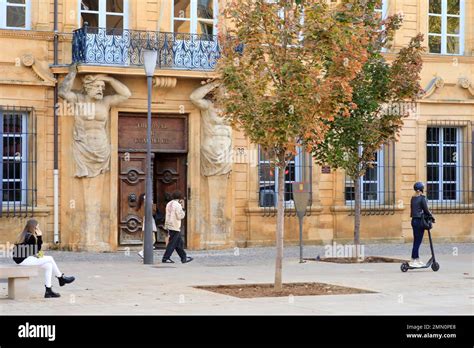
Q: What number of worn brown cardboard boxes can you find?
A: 0